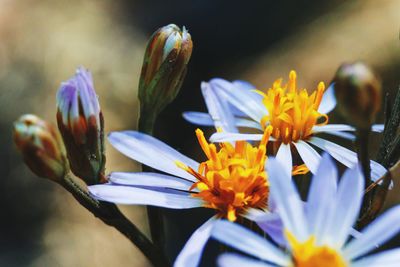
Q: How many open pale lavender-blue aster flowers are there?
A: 3